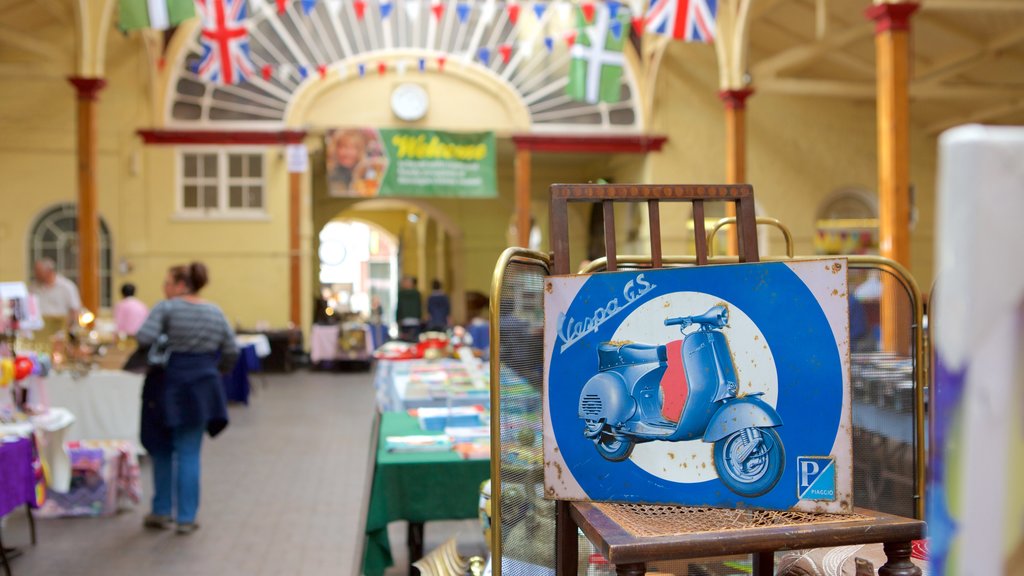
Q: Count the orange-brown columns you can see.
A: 5